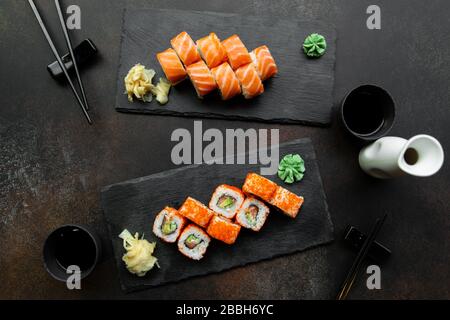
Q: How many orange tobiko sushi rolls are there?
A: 8